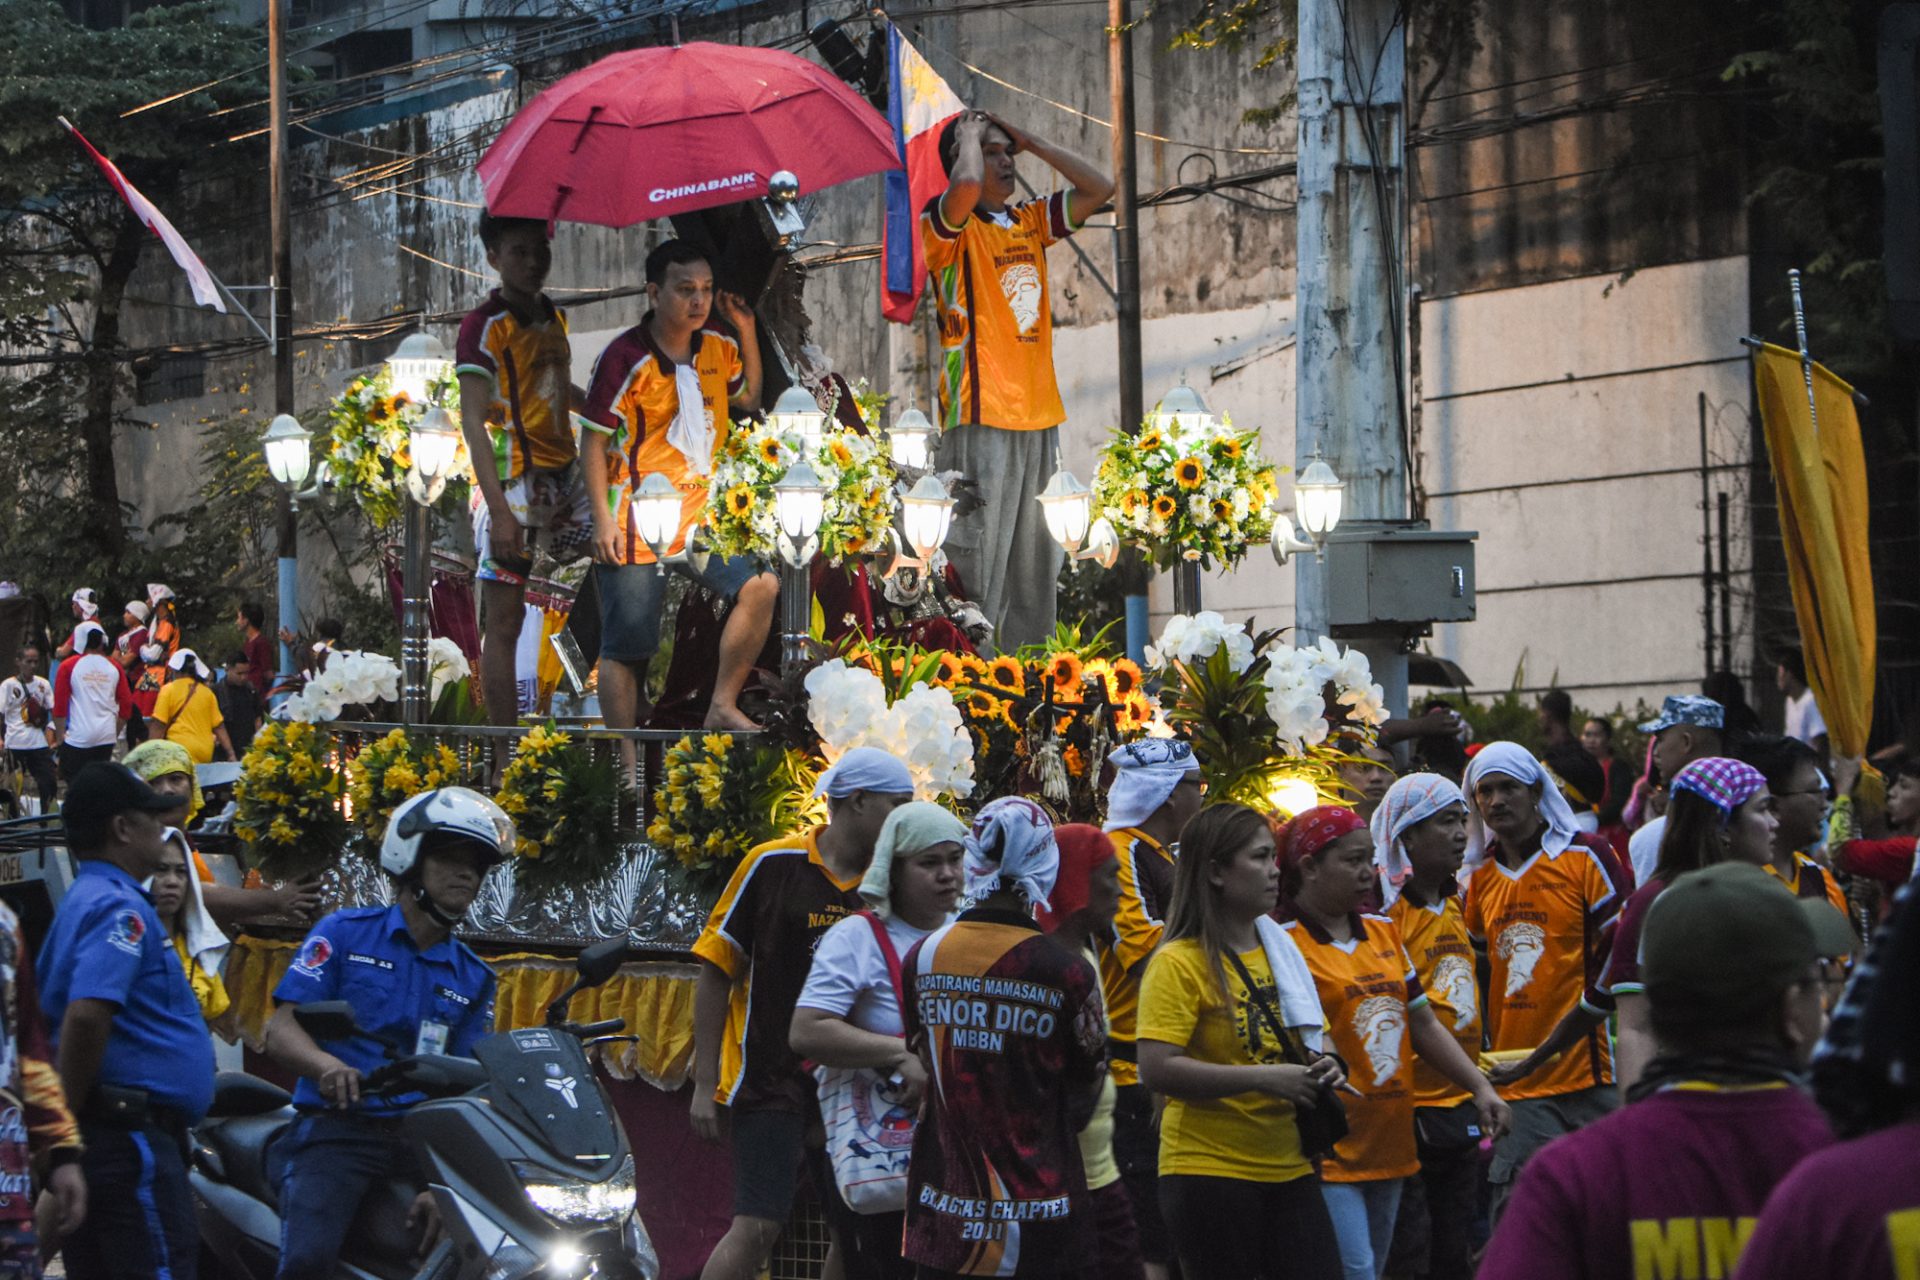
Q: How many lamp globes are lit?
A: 11